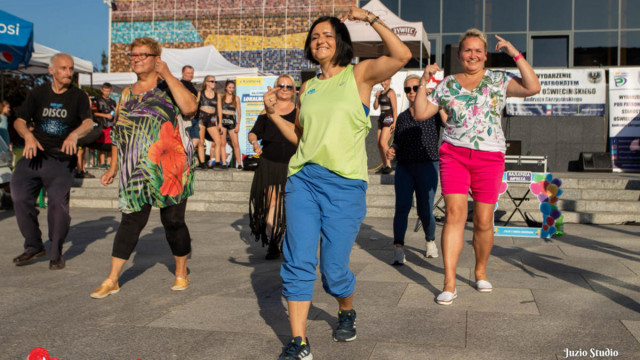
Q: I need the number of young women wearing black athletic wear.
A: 3